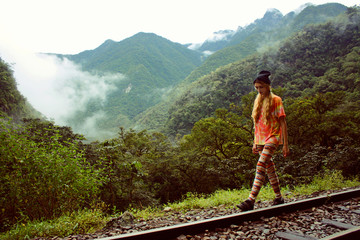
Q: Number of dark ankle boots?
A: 2